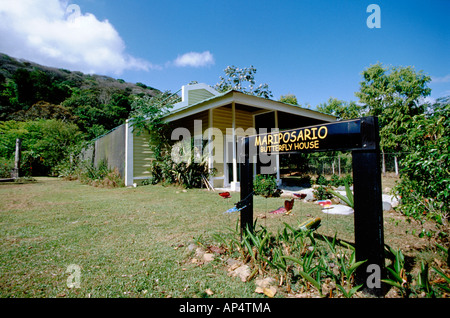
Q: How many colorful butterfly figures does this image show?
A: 6